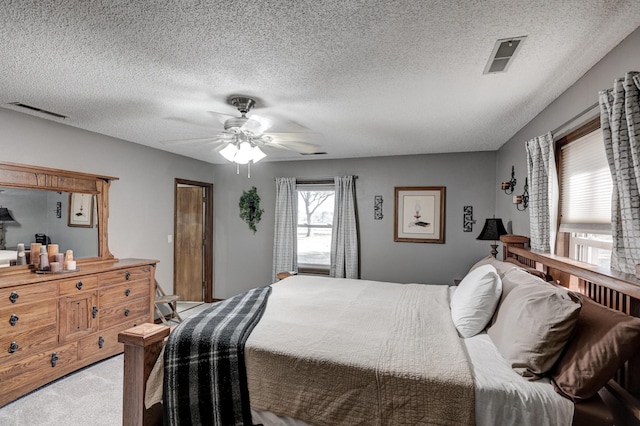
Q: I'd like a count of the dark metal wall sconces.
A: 2